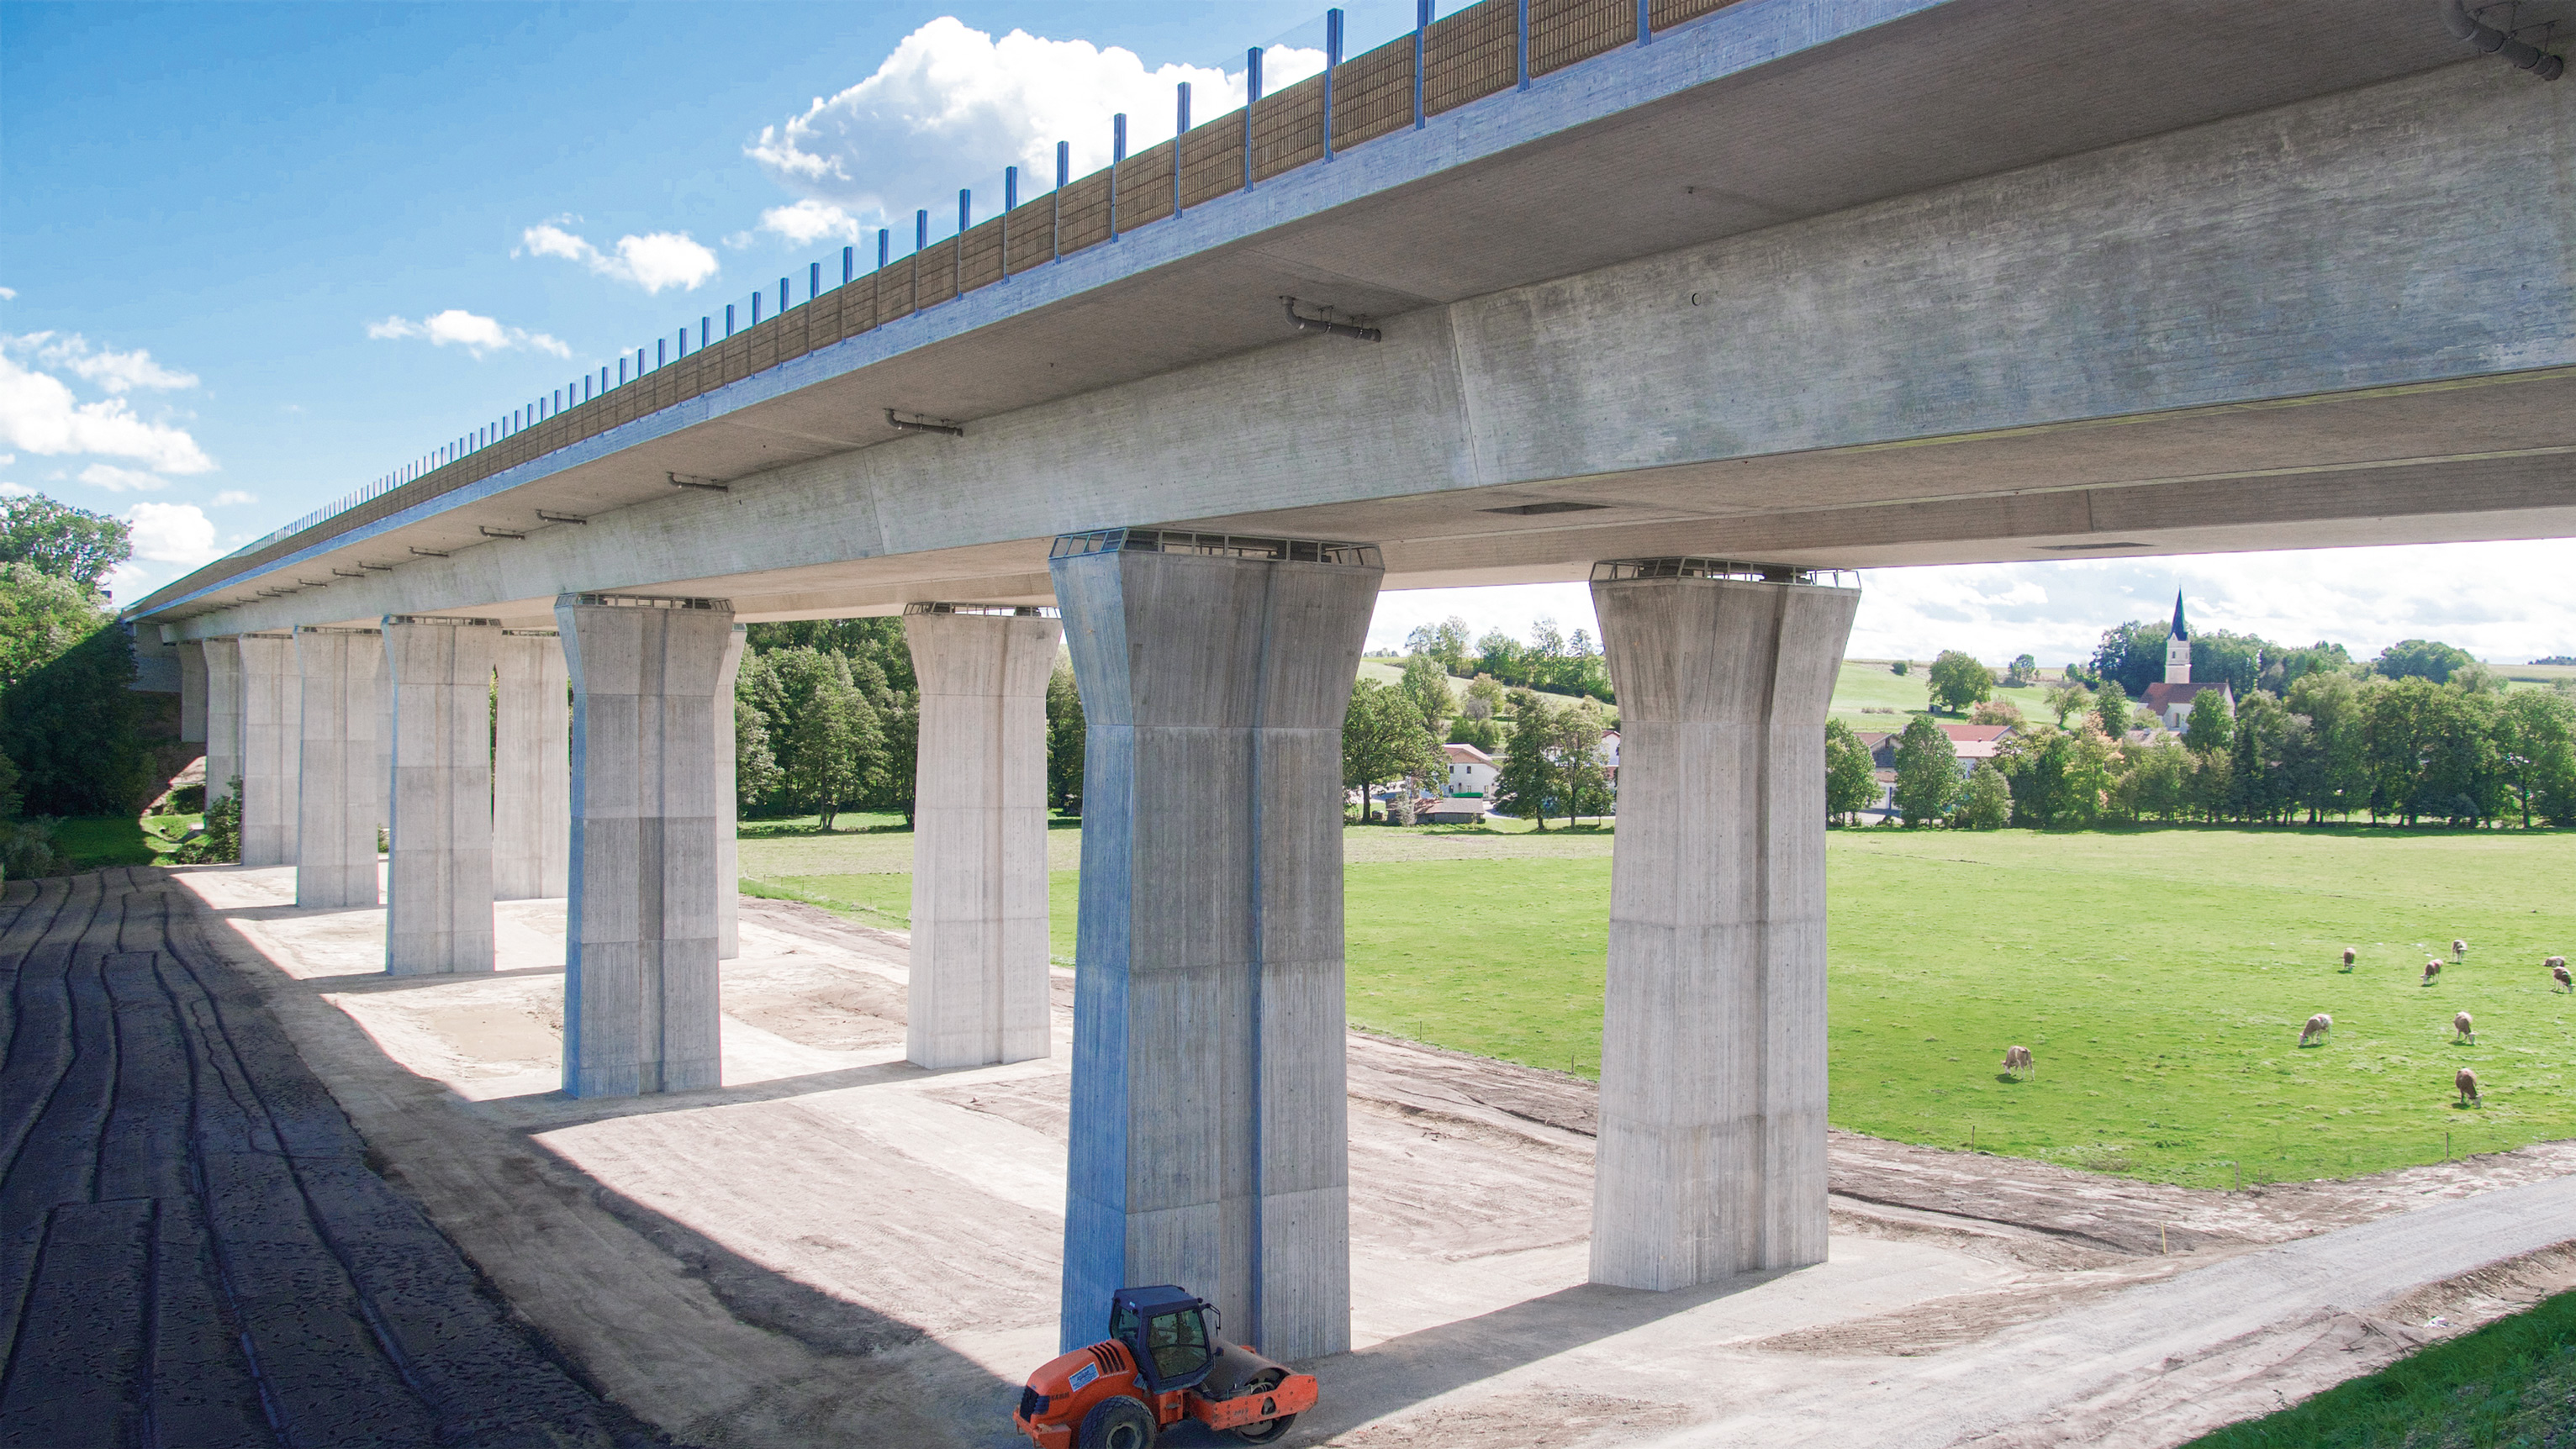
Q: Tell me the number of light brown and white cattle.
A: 9